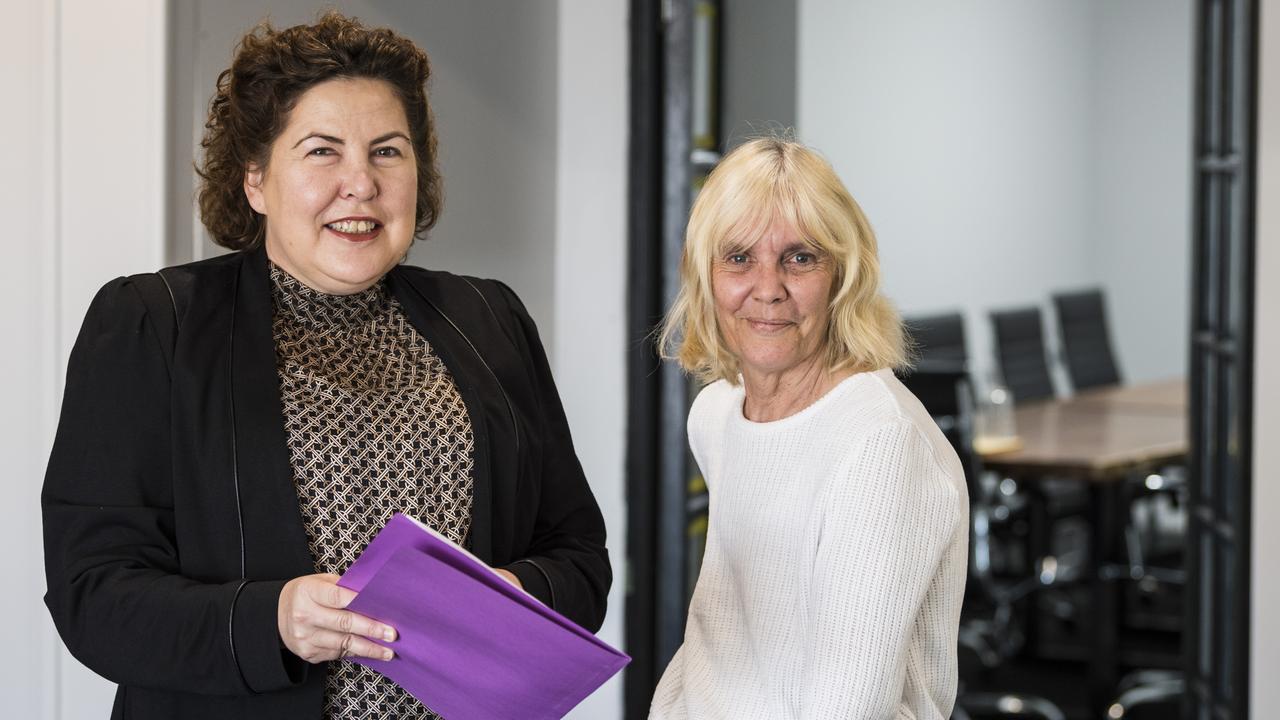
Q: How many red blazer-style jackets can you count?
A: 0